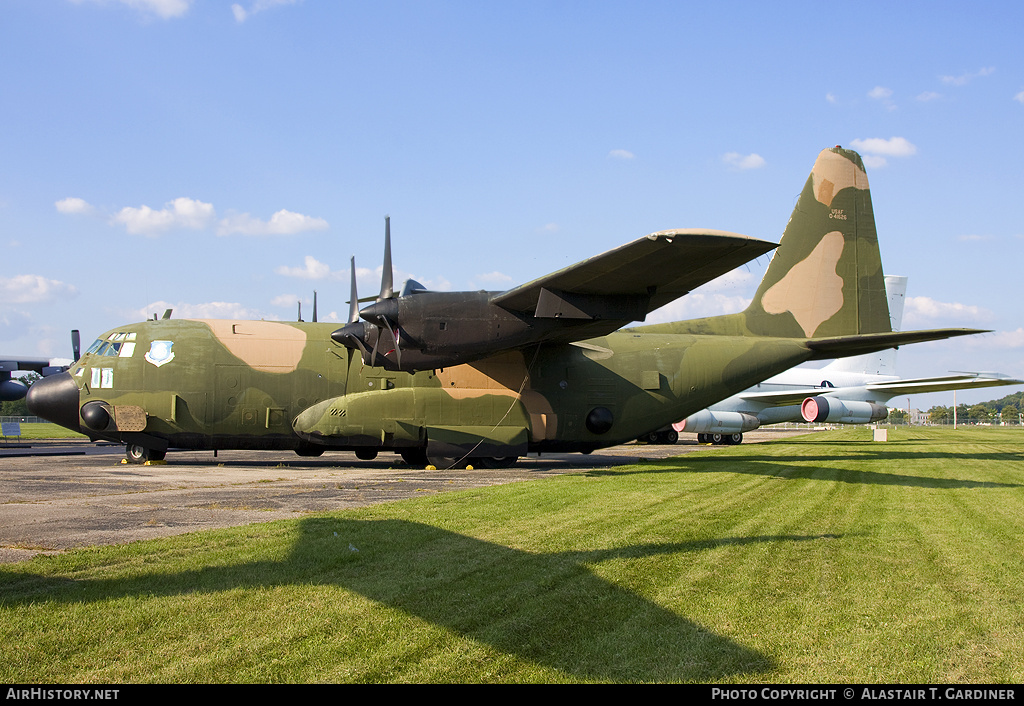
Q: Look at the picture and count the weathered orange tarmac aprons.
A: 0